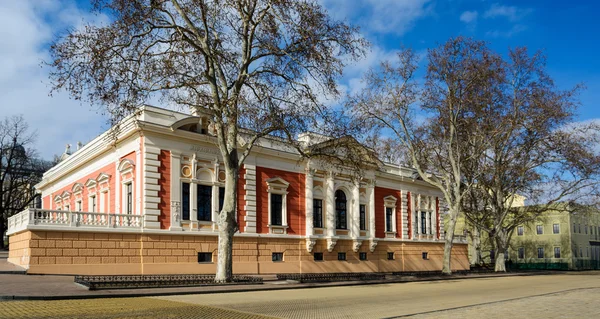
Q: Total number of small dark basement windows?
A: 7